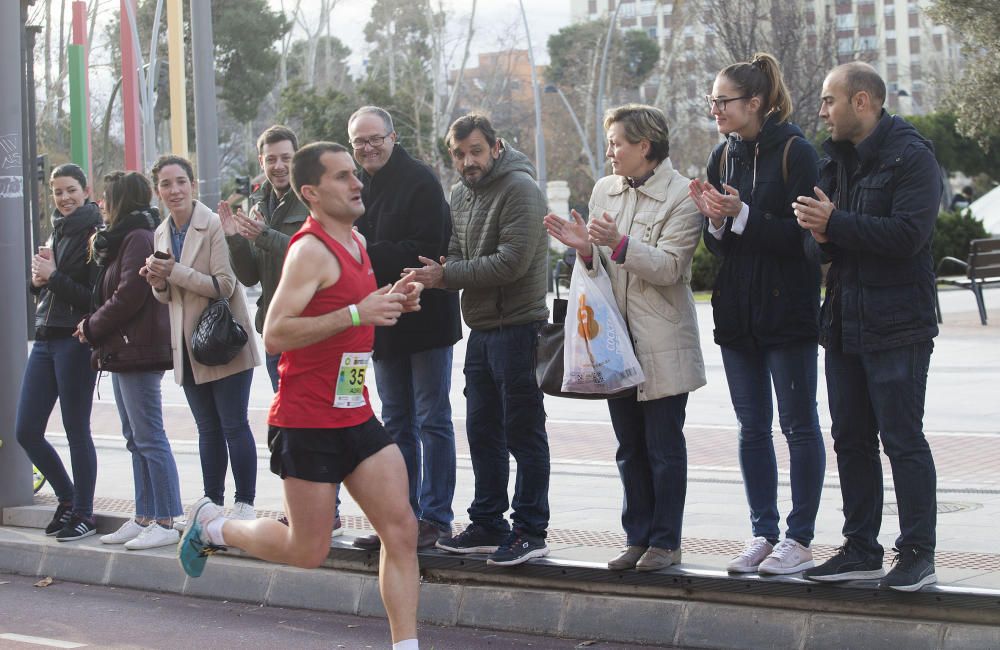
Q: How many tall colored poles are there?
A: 4